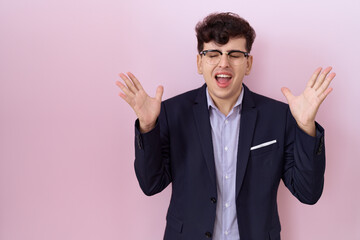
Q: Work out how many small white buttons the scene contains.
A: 5